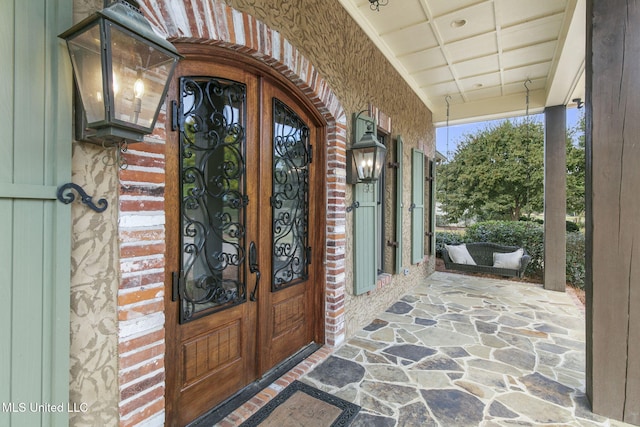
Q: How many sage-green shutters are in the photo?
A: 5